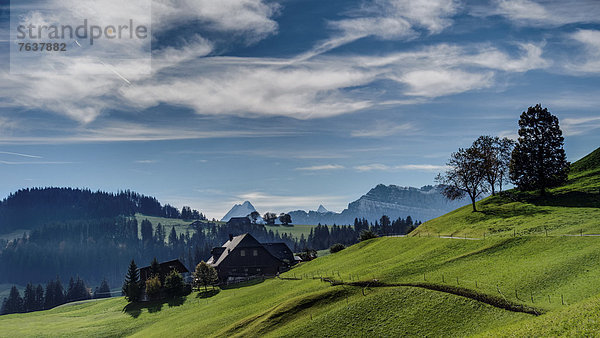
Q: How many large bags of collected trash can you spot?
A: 0